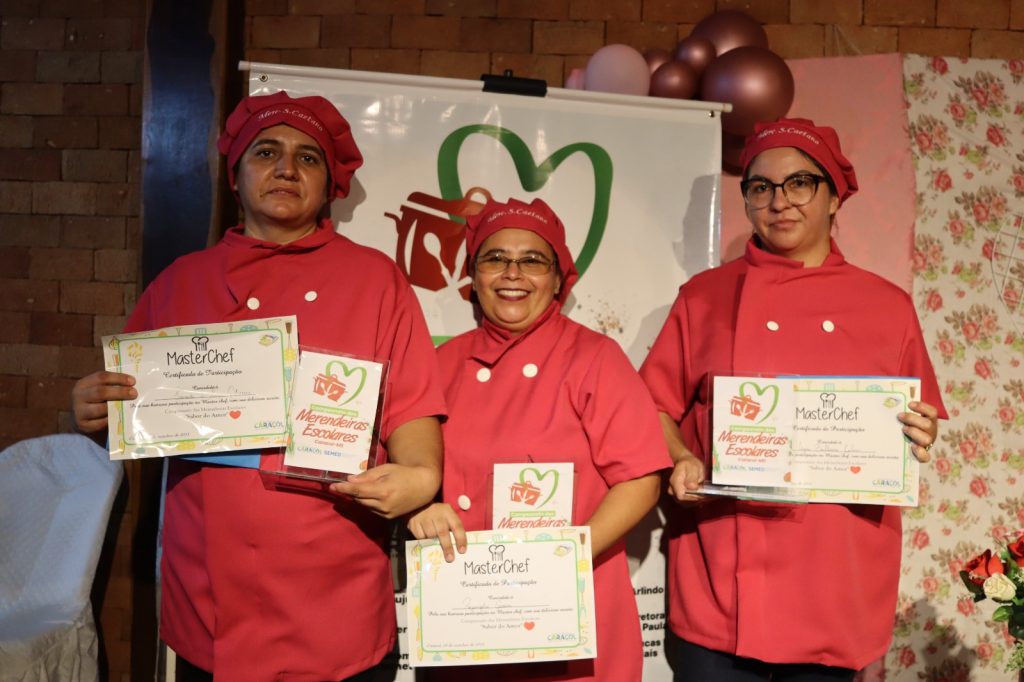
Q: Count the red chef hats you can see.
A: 3